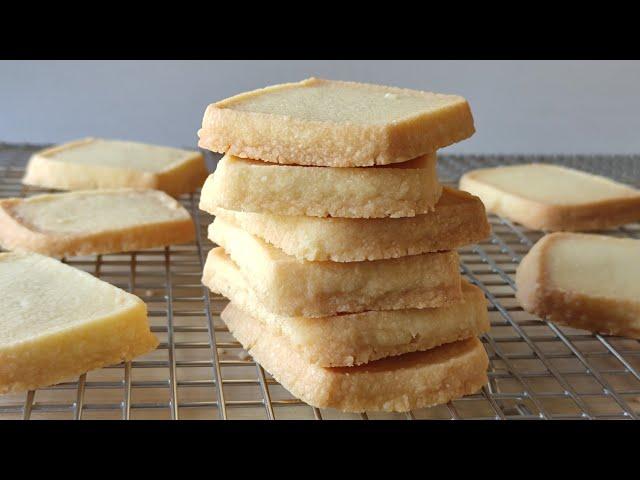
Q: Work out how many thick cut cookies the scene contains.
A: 11